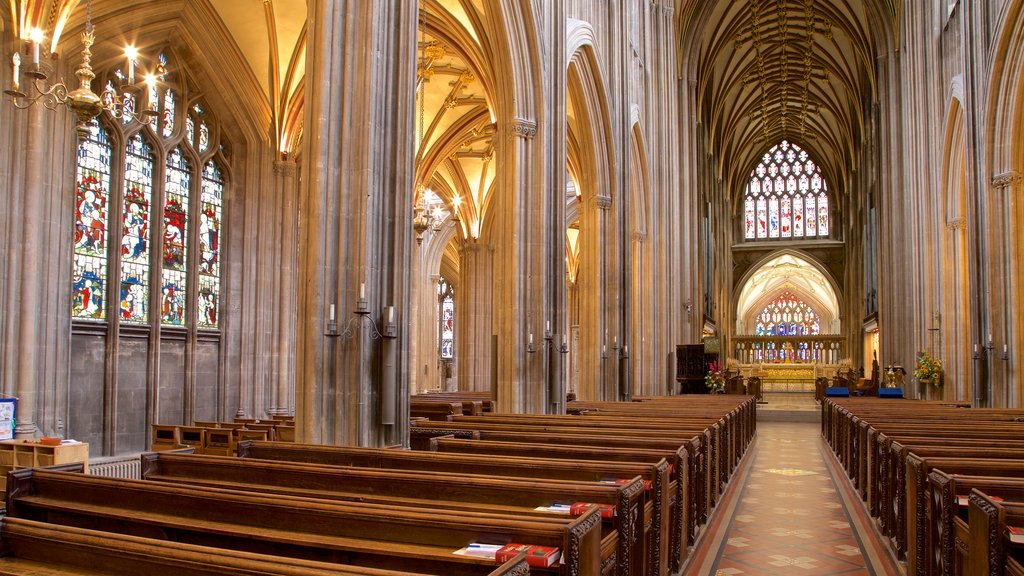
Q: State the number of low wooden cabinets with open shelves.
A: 1